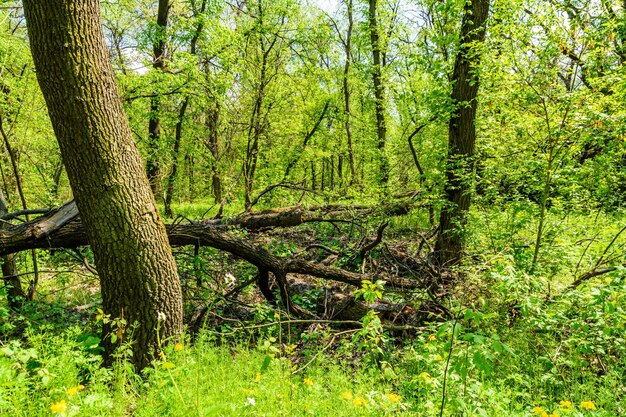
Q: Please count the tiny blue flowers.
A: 0